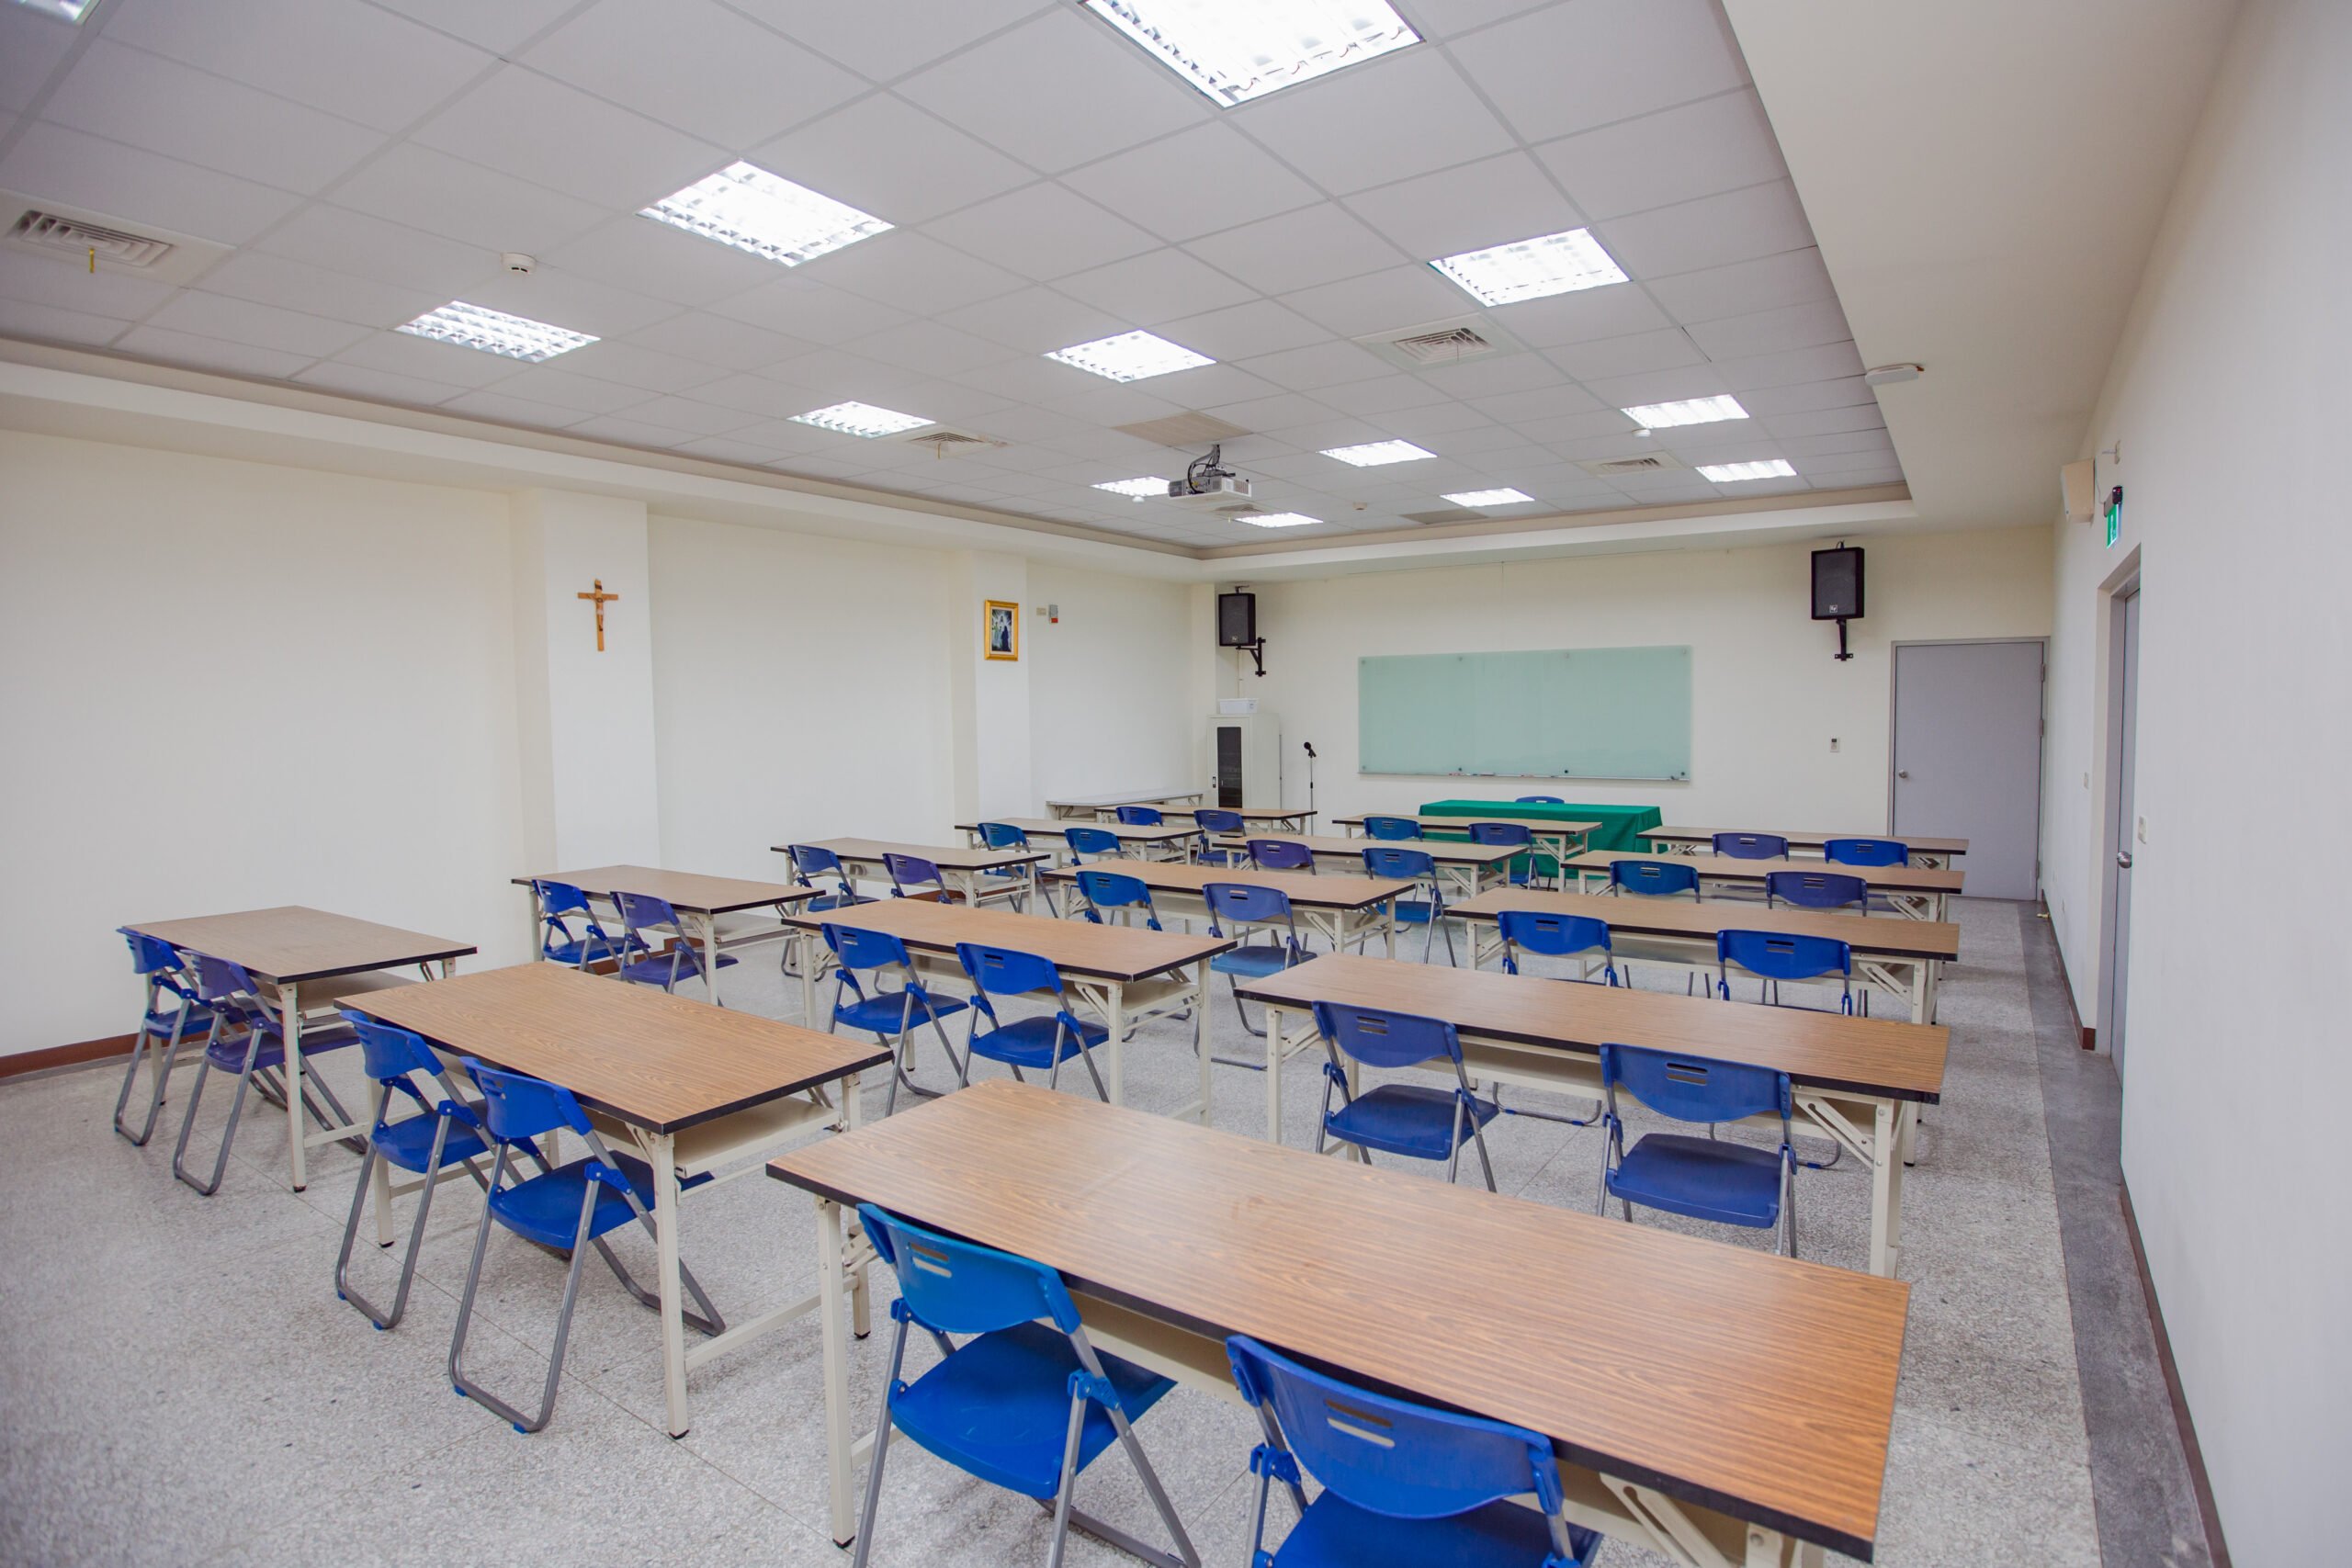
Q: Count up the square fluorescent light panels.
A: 13